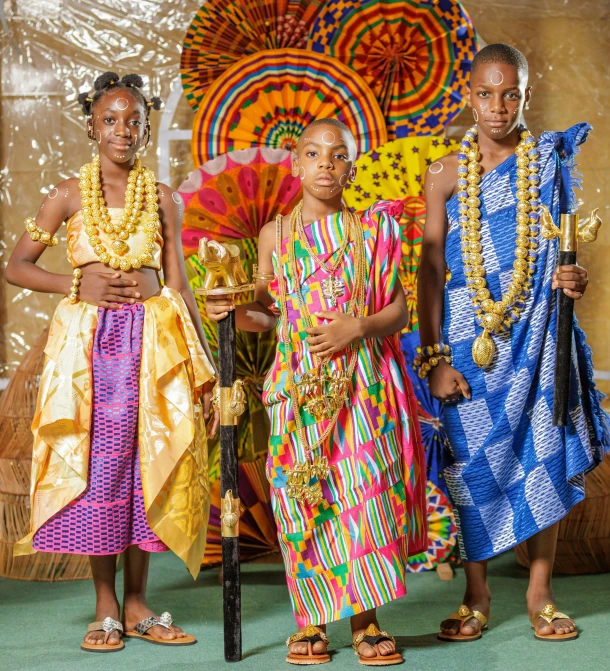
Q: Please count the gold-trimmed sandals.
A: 4